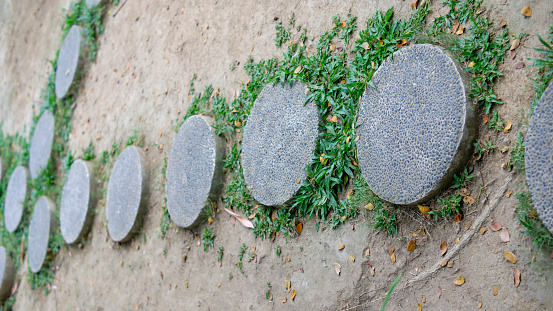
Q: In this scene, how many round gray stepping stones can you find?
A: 13